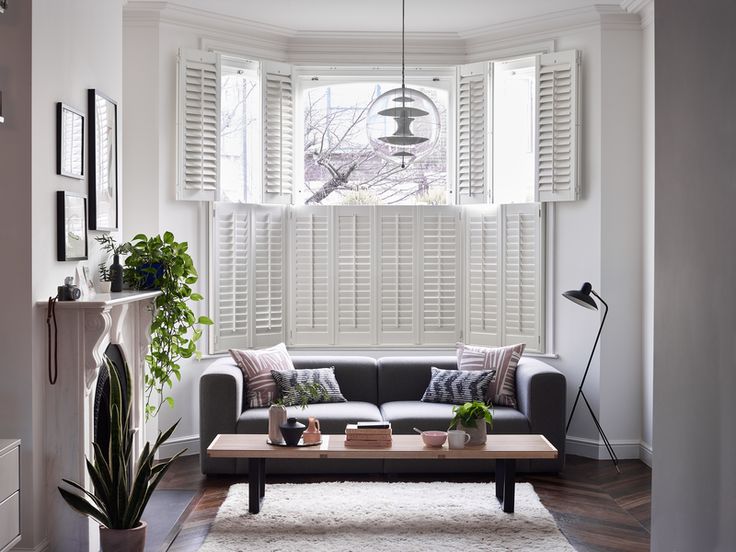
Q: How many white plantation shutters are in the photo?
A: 12